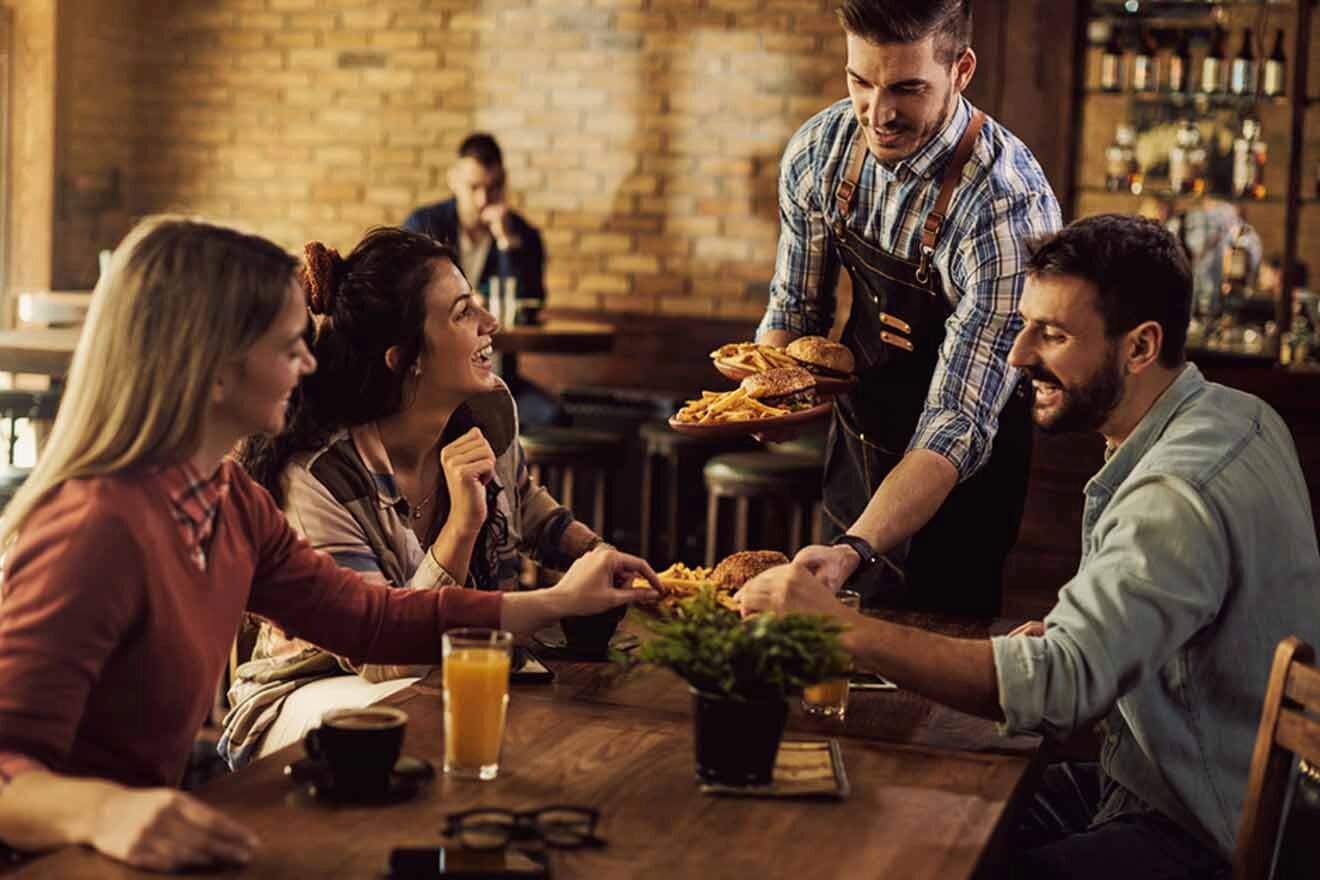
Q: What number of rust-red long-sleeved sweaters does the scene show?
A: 1